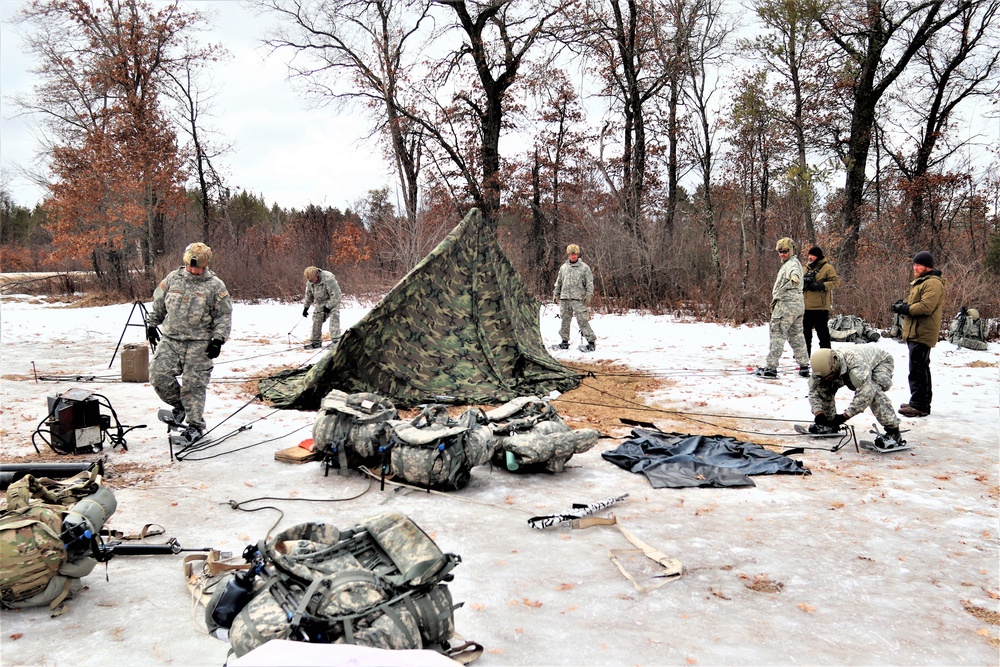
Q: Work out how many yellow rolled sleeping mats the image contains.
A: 0